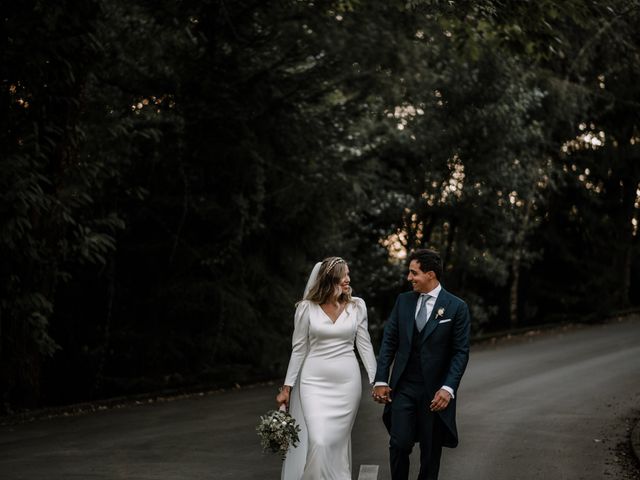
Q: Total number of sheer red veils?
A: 0